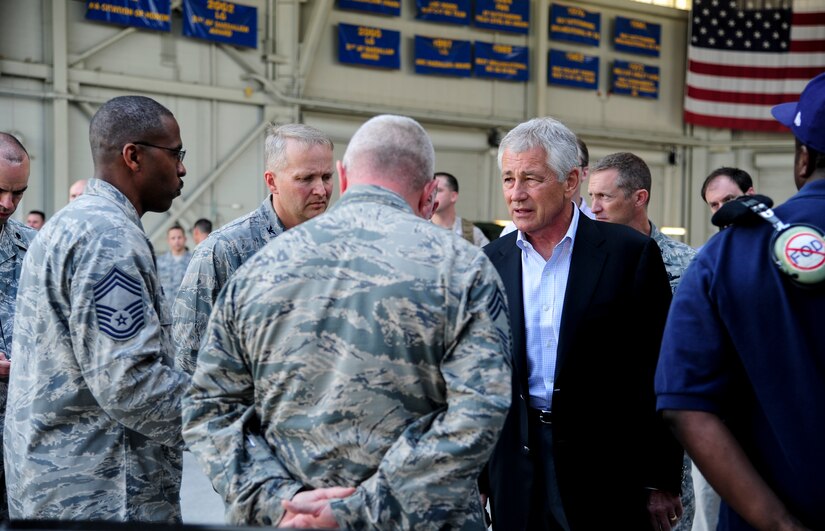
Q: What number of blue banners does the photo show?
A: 12